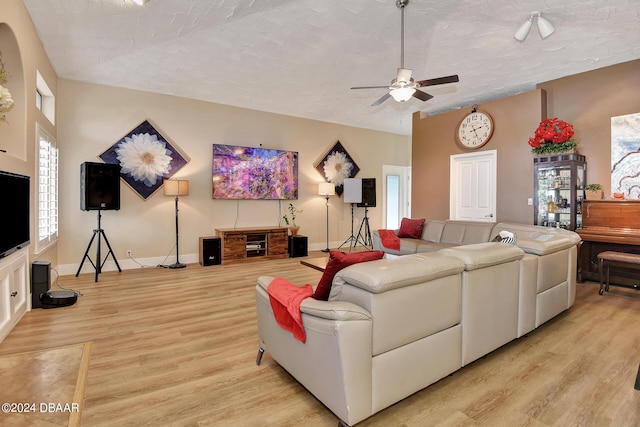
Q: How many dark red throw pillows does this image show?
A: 2